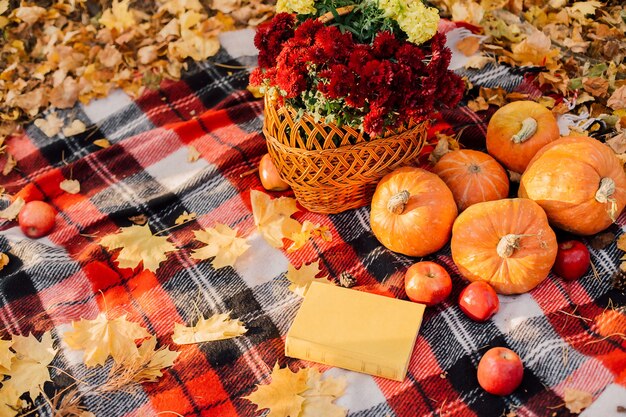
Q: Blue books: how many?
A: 0